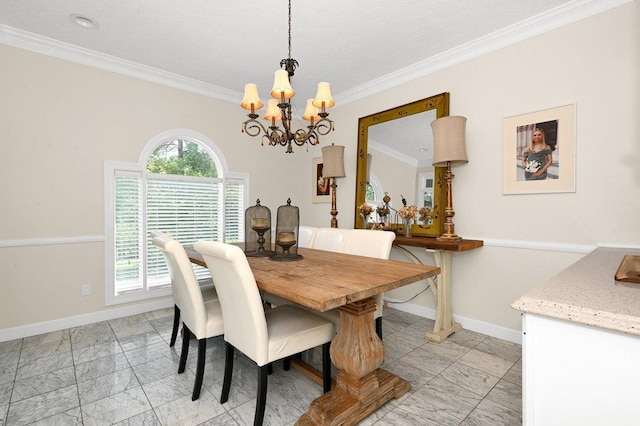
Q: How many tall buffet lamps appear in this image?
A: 2